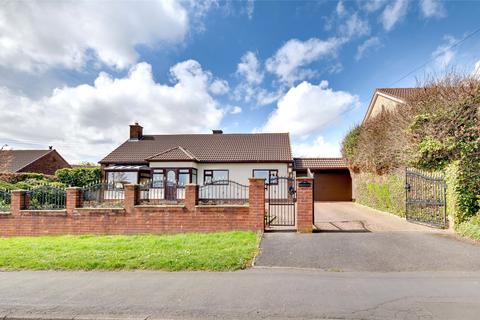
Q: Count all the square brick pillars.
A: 6